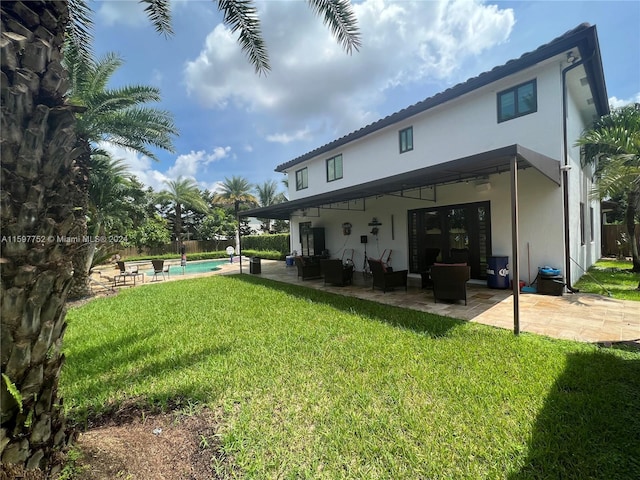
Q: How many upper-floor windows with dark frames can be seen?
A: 4